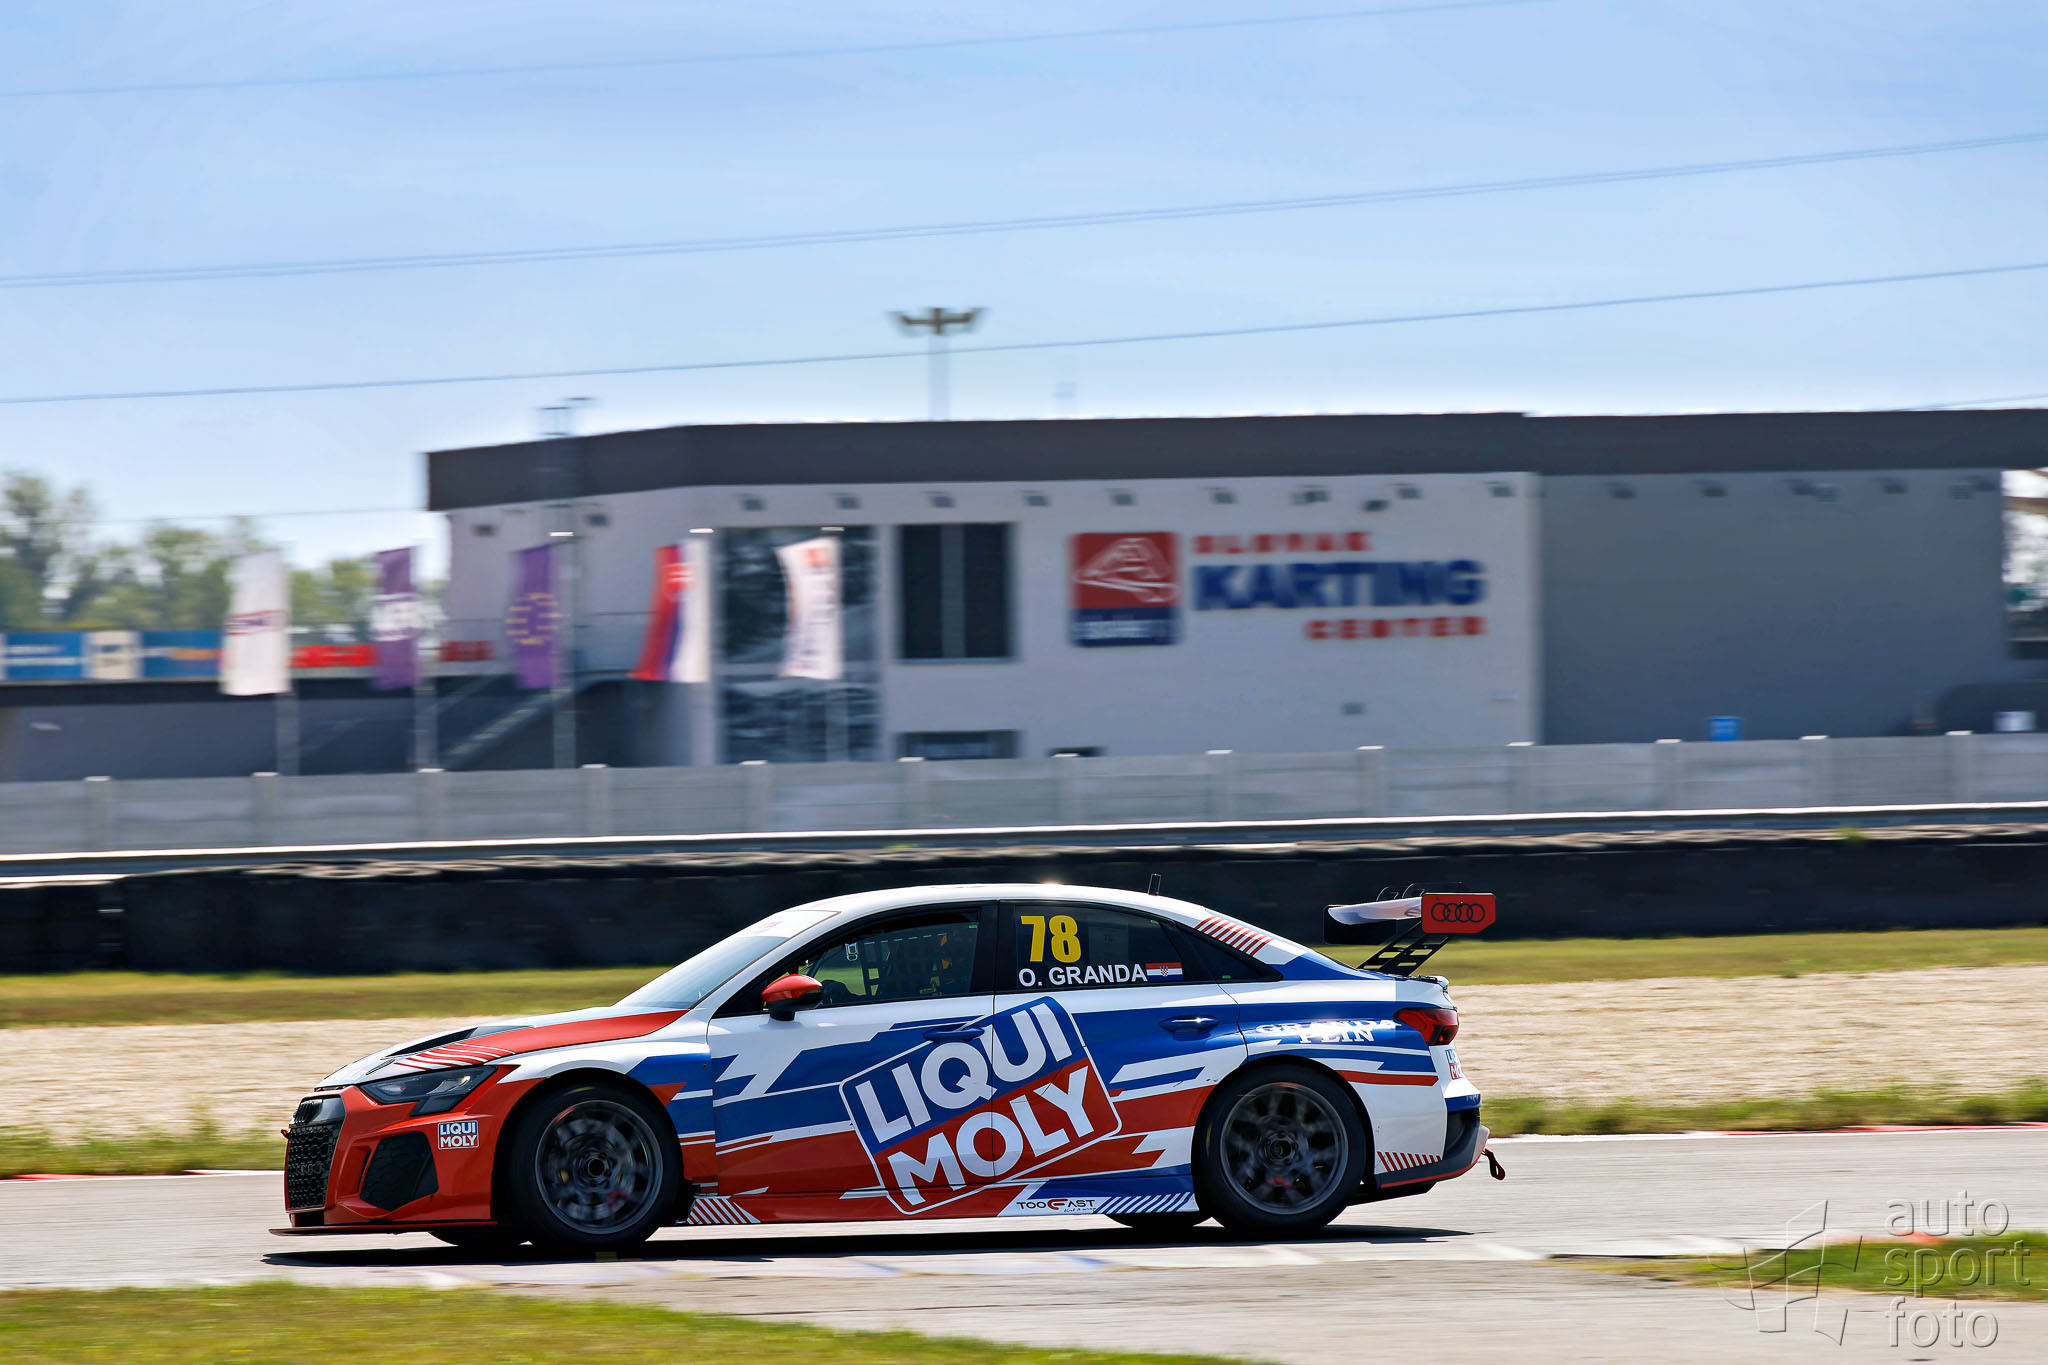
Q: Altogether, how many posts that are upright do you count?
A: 13